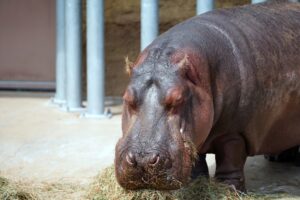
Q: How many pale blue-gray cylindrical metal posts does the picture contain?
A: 6